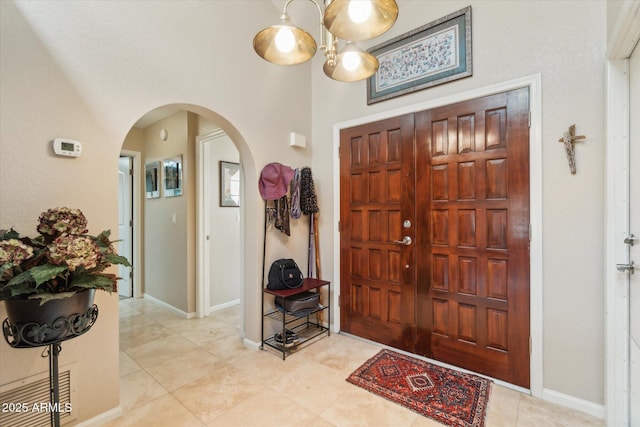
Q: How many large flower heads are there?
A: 3